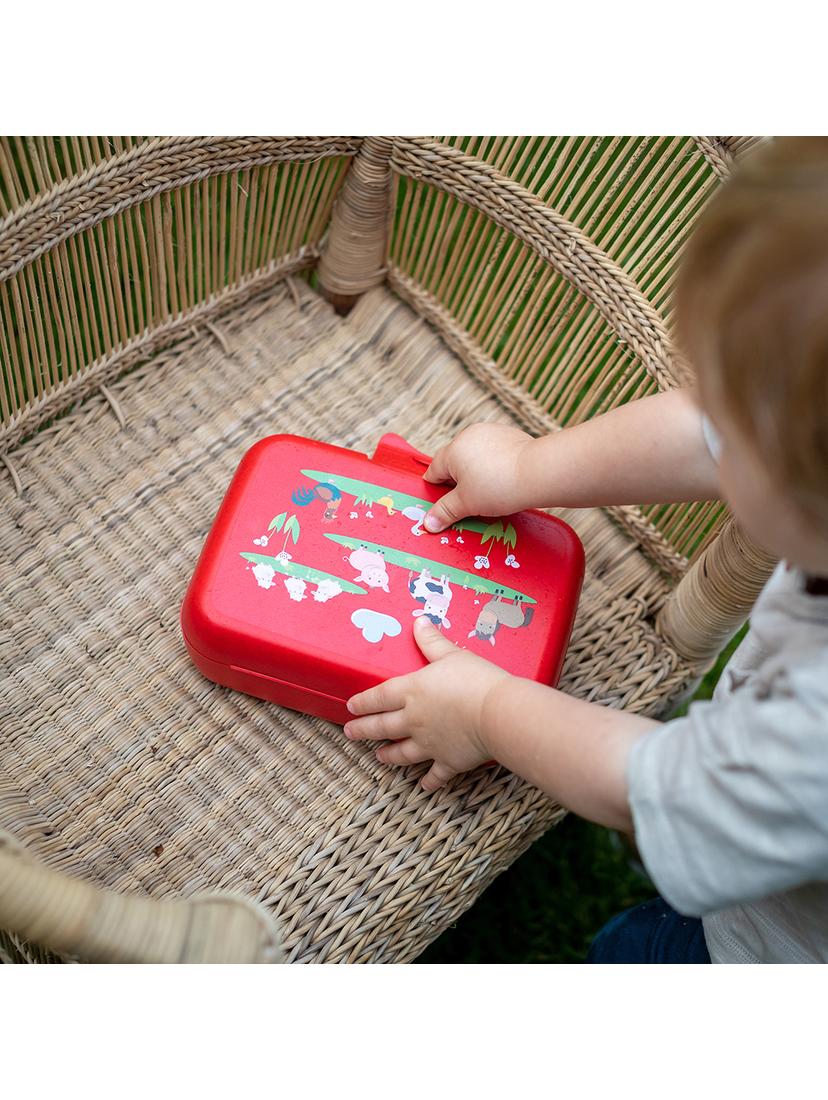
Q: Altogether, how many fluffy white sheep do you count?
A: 3